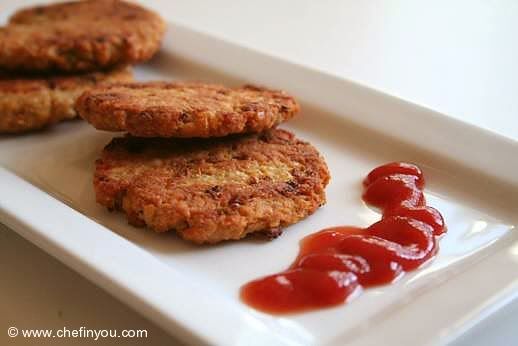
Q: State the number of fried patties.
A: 4